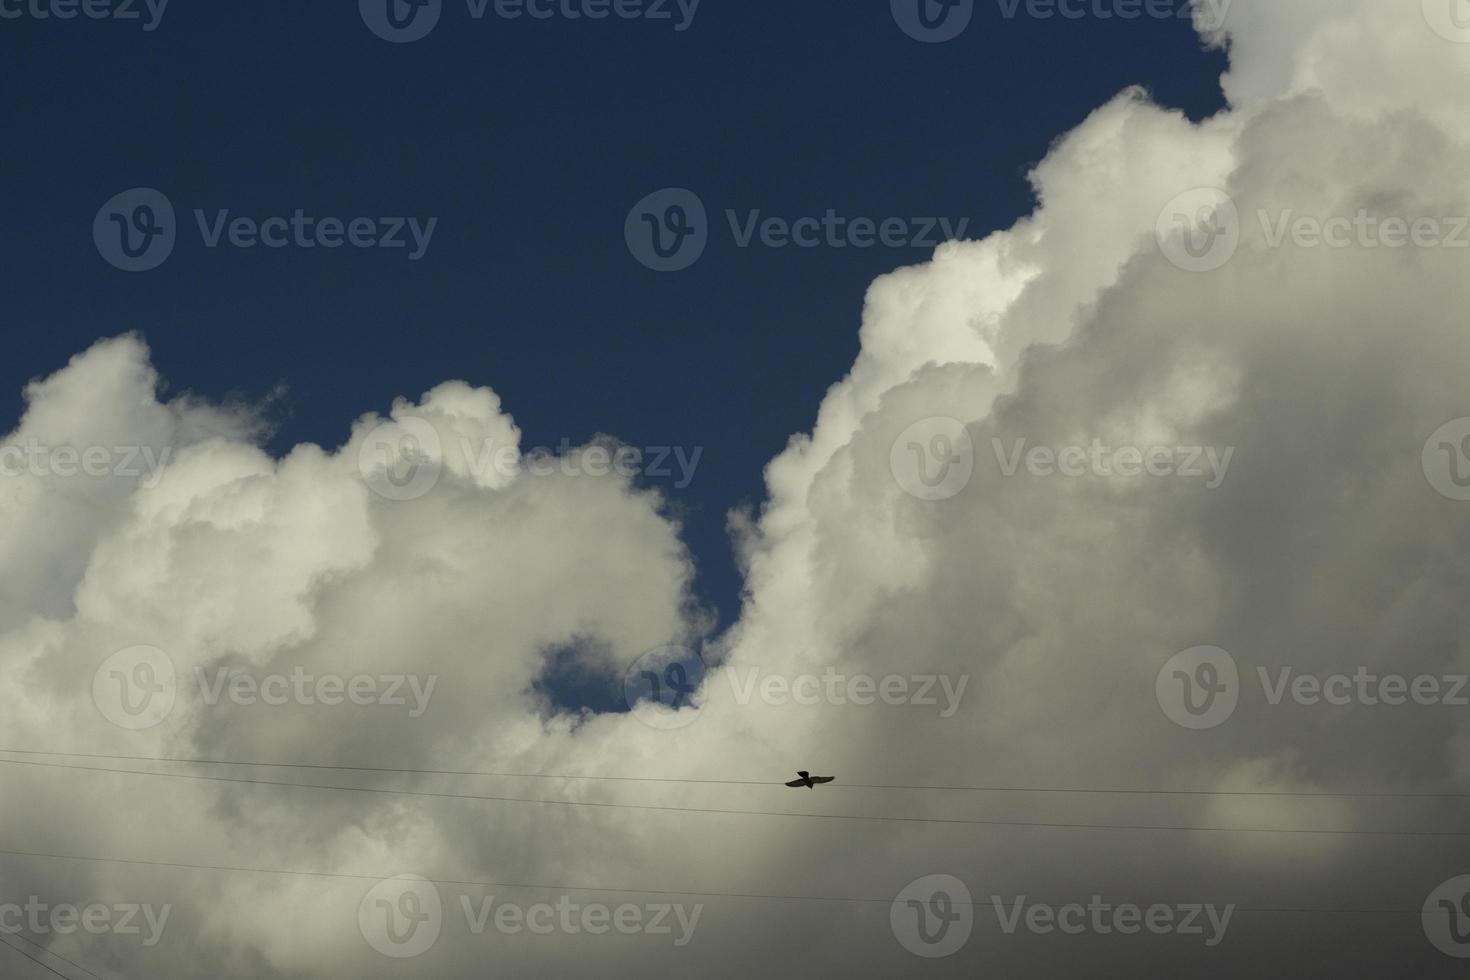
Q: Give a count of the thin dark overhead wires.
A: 5